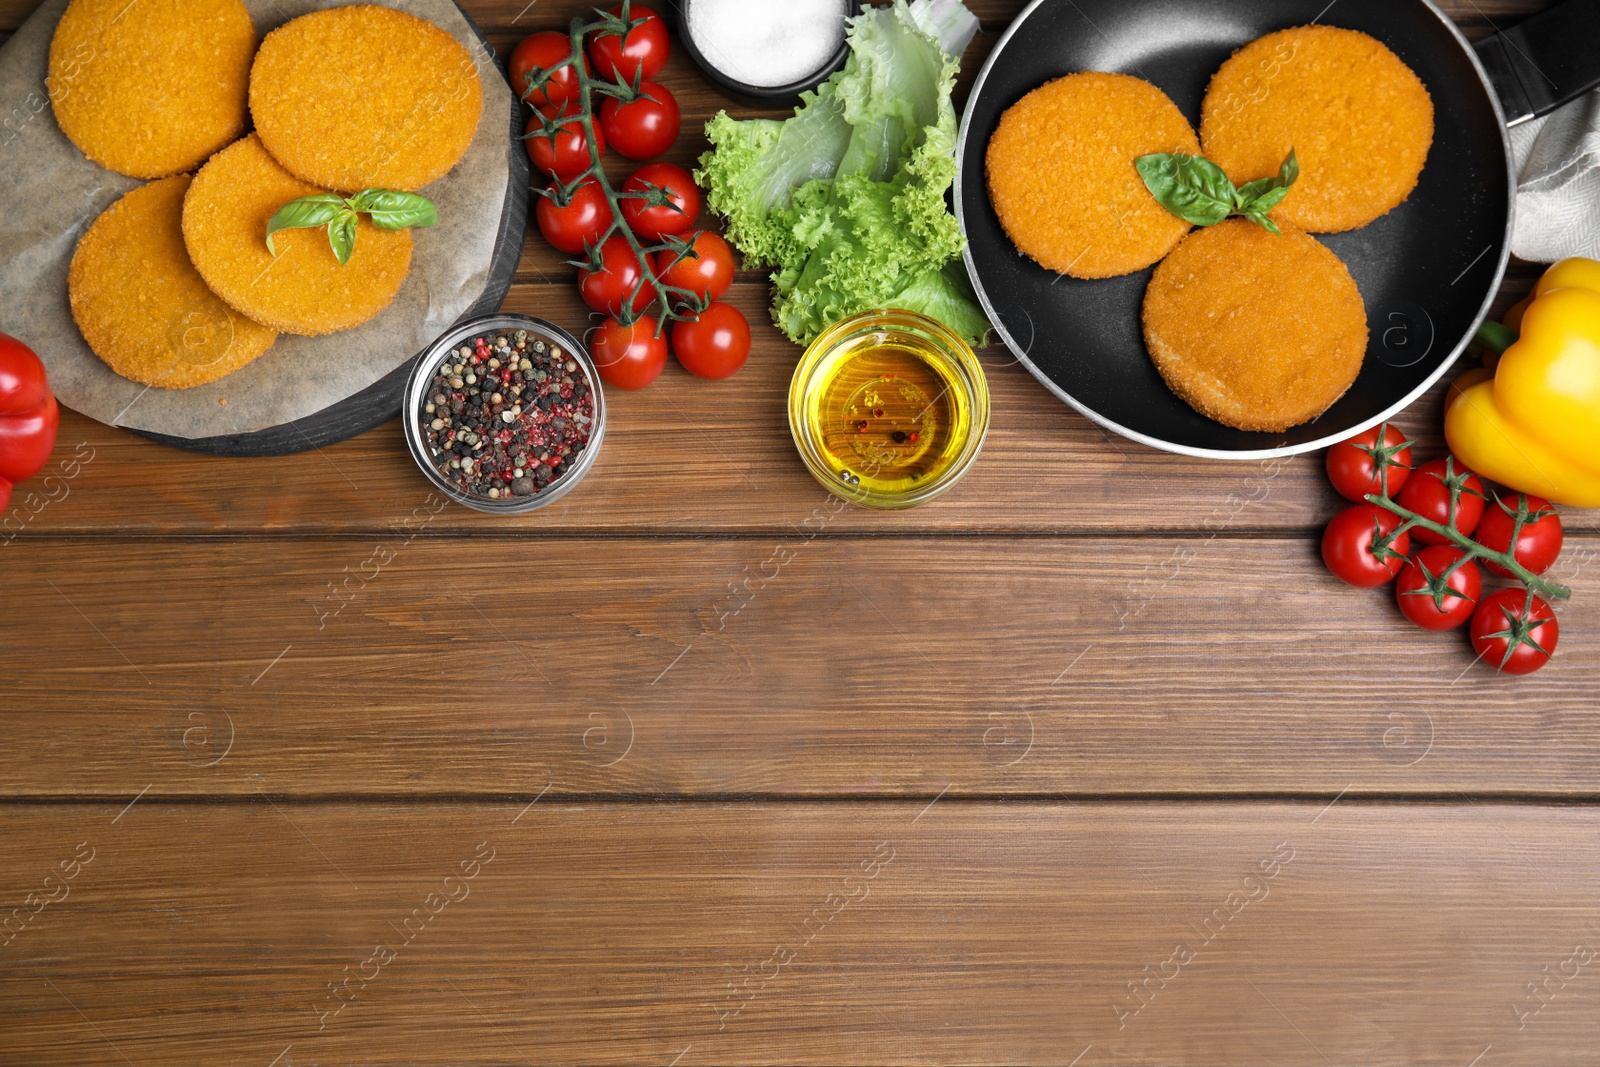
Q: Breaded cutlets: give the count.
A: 7